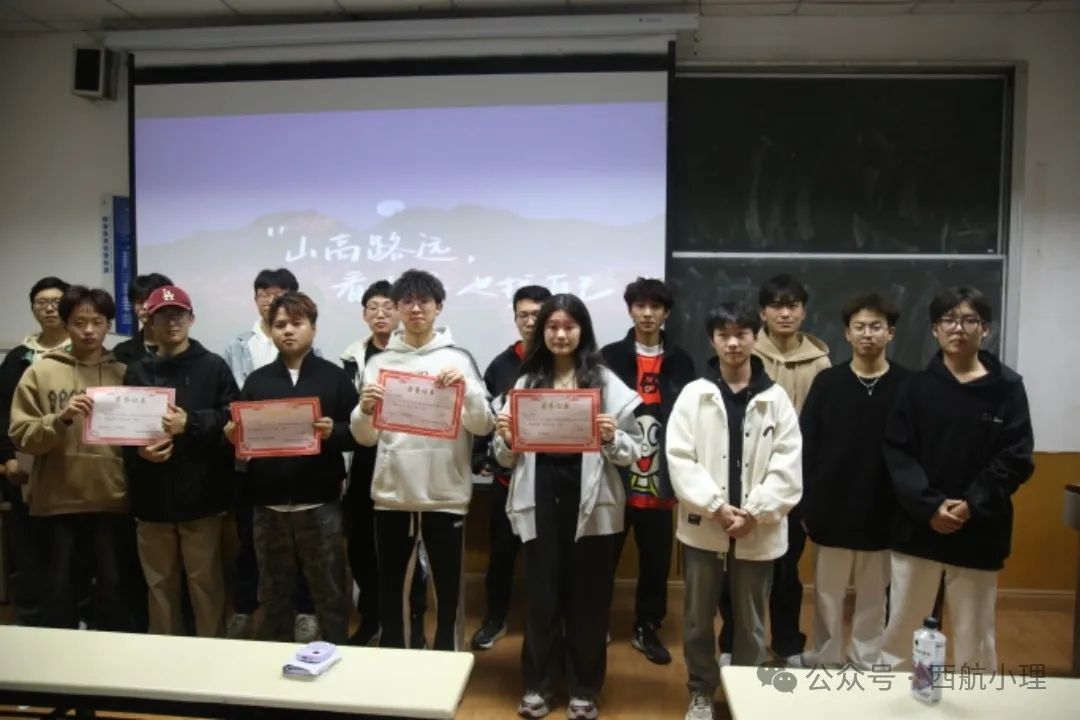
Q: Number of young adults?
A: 15